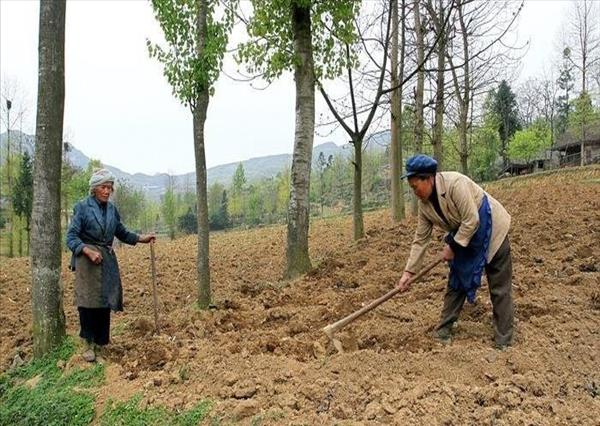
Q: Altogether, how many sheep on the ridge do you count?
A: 0